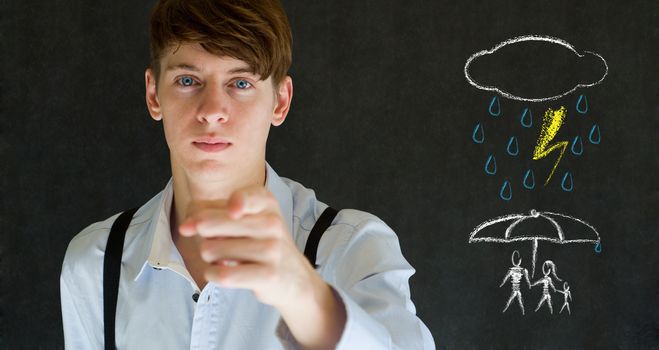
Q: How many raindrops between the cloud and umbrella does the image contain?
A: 11